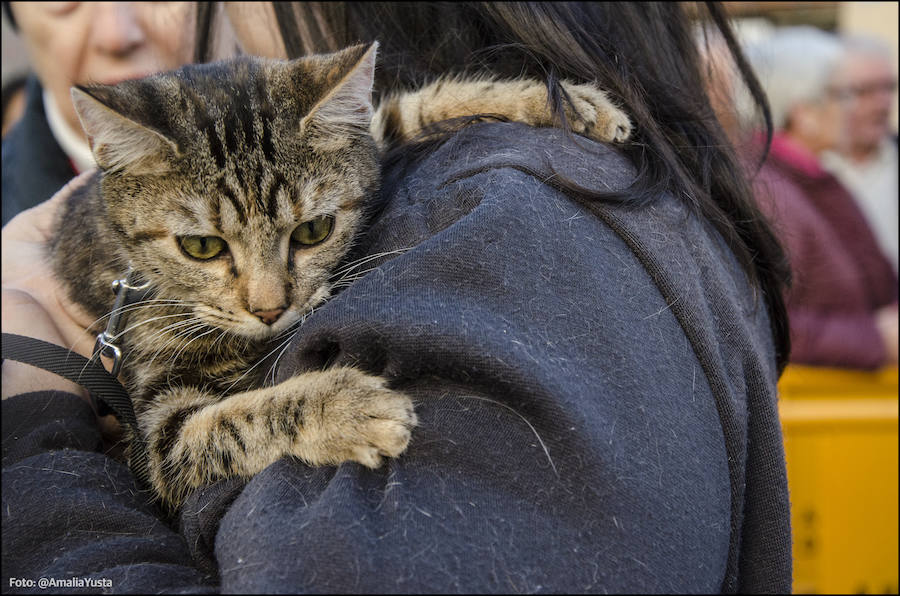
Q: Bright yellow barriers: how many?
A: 1